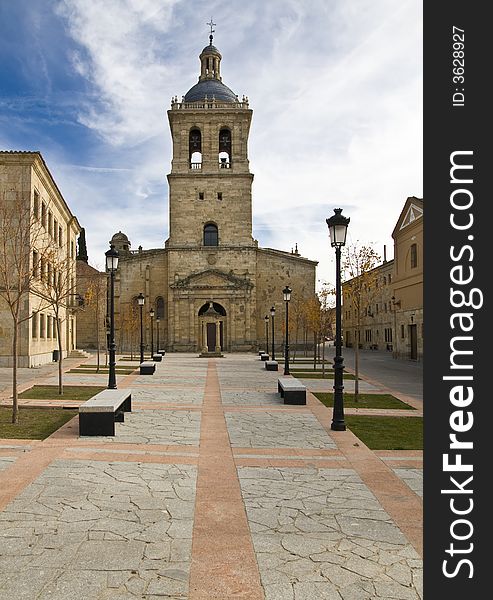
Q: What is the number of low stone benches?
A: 8